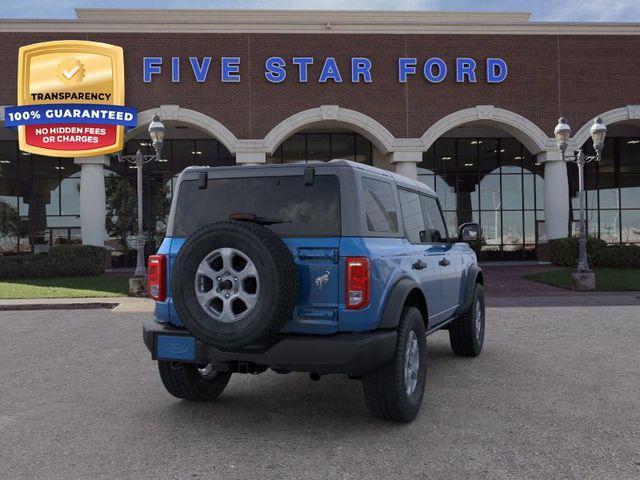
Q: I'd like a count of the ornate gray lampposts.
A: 2